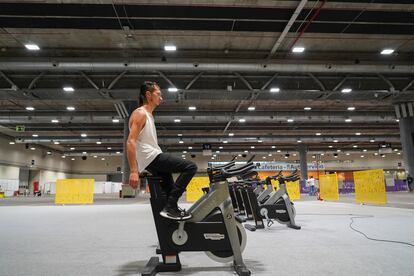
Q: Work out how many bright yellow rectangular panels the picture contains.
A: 5